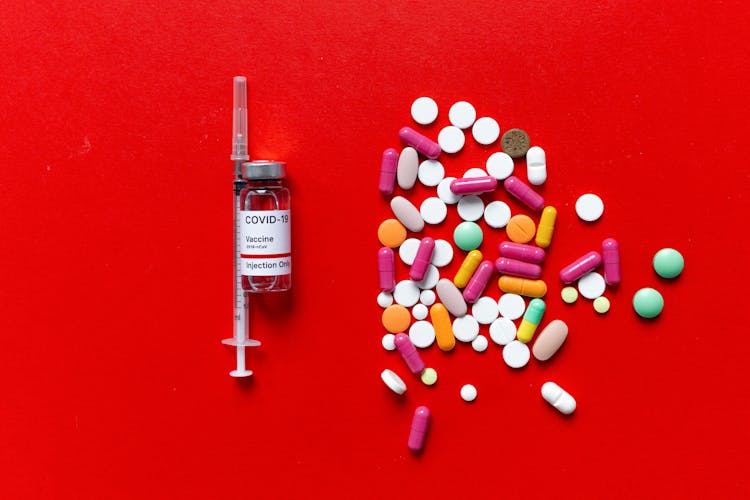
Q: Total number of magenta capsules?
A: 13